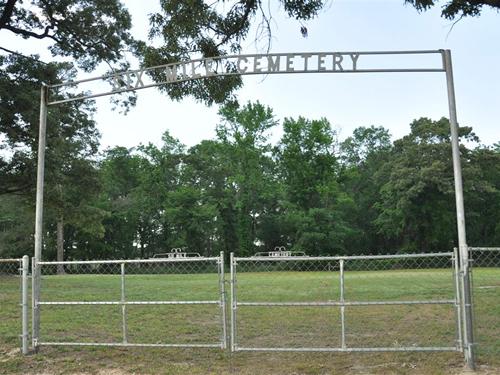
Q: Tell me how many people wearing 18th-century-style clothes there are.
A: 0